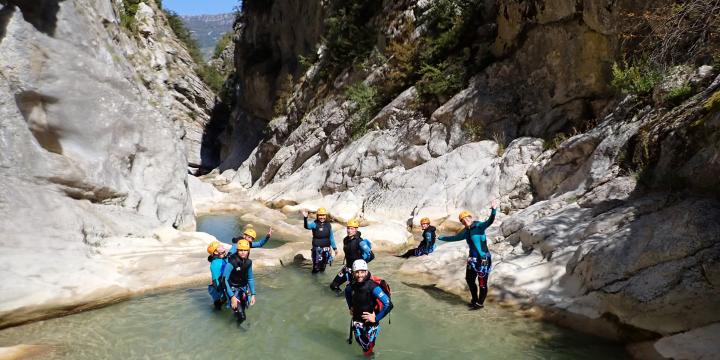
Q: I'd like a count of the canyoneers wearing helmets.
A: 8